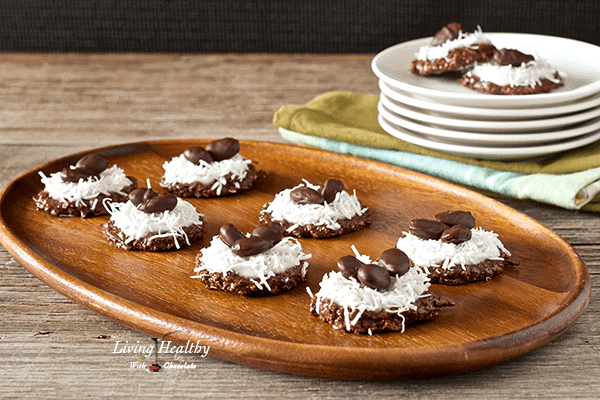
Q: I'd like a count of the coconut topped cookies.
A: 9